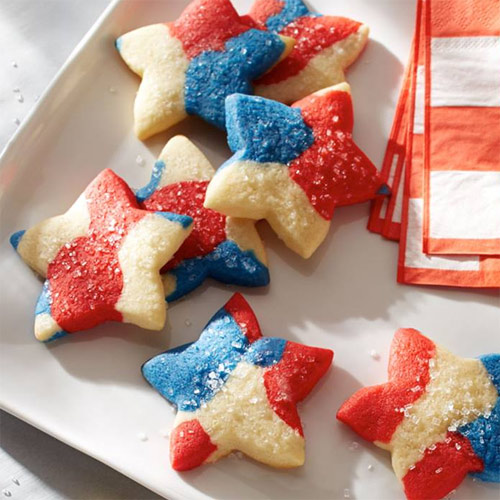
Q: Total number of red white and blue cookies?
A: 7